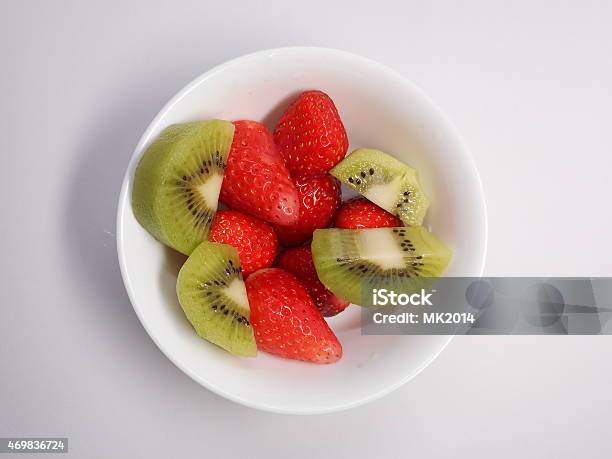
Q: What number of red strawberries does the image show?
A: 7